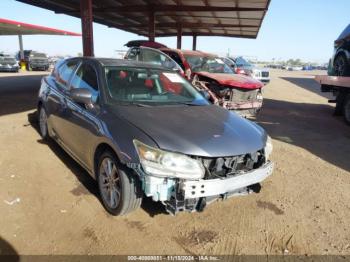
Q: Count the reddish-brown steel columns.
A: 4